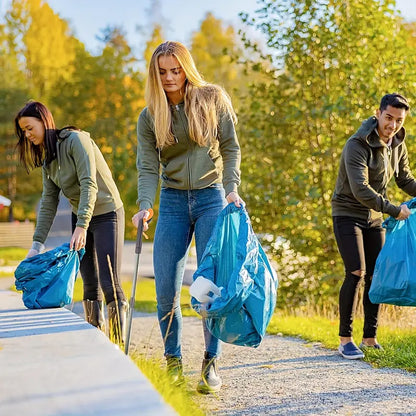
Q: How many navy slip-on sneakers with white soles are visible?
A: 2